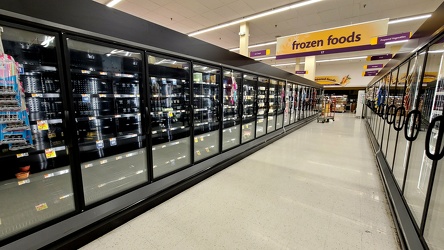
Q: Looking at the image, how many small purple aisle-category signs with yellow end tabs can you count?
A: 6